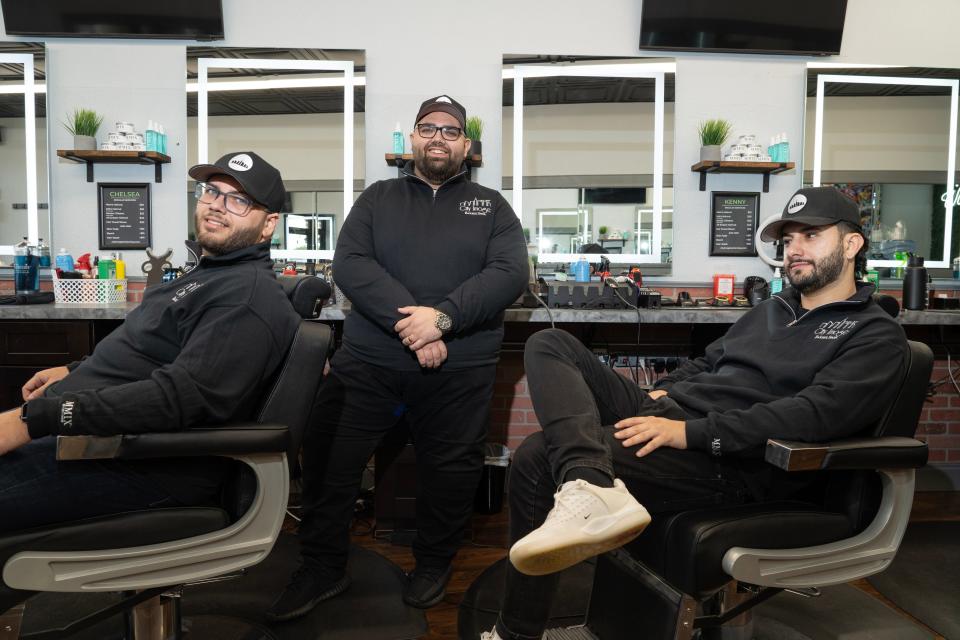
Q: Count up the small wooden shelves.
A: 3